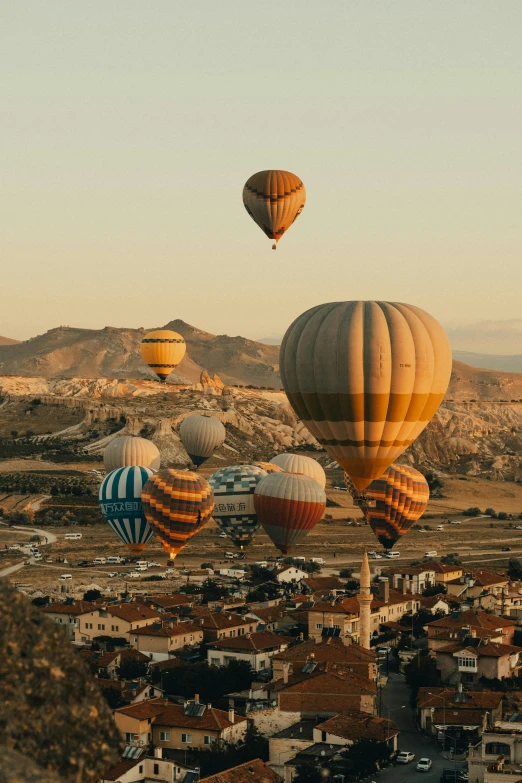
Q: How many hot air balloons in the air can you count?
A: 12